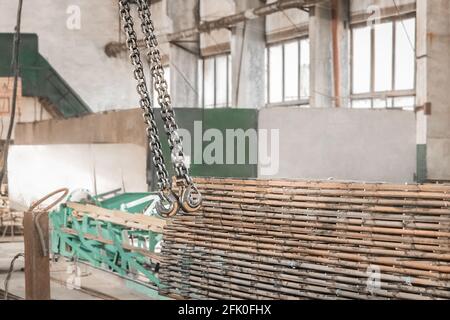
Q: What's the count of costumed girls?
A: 0